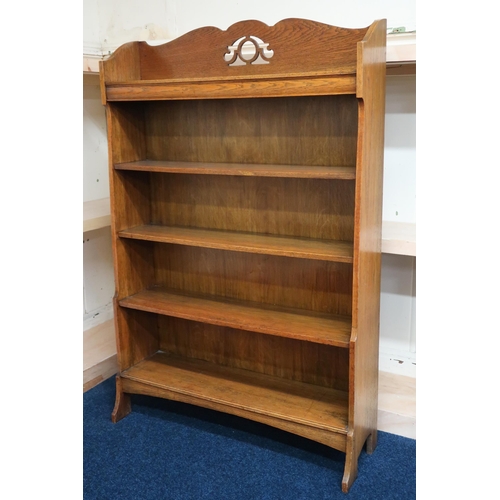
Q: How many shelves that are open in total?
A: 4